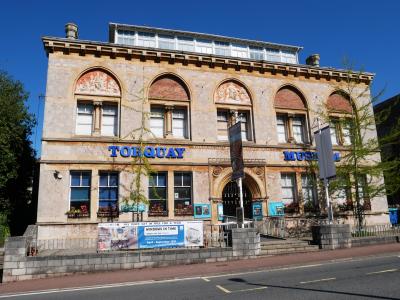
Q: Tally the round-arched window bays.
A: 5